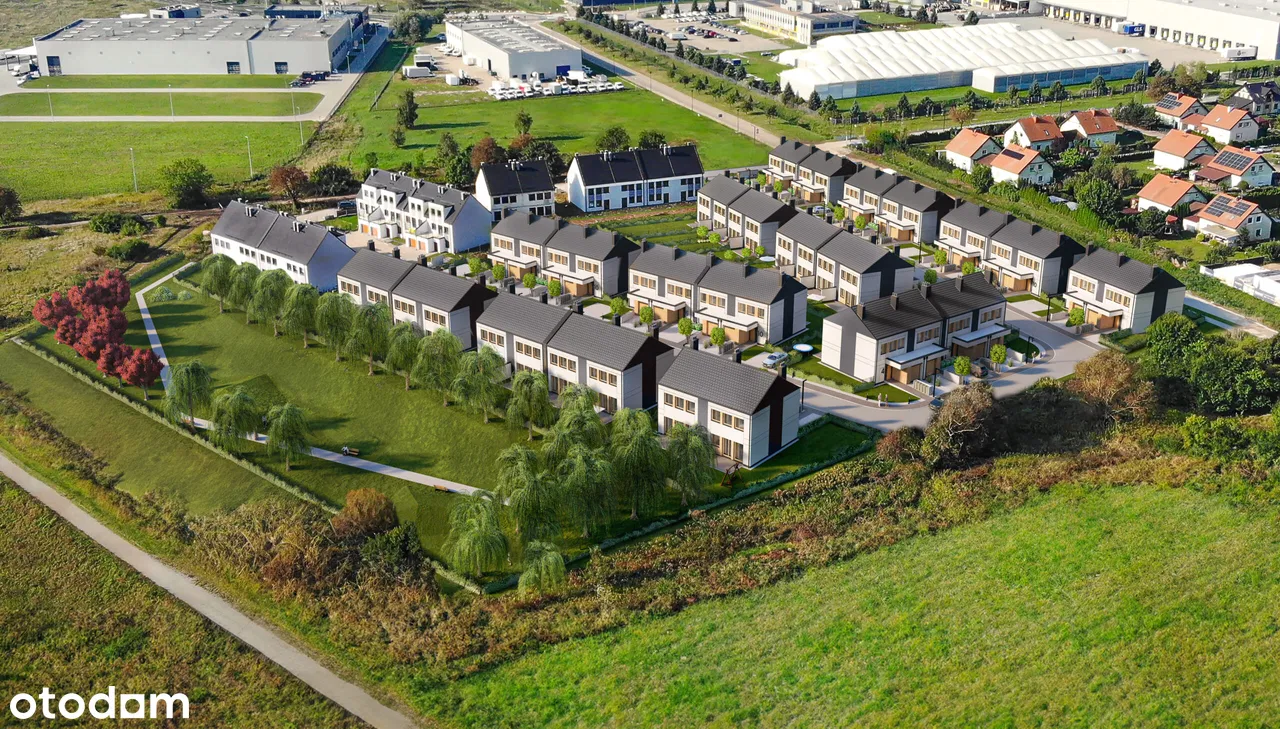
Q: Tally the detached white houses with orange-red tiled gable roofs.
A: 10